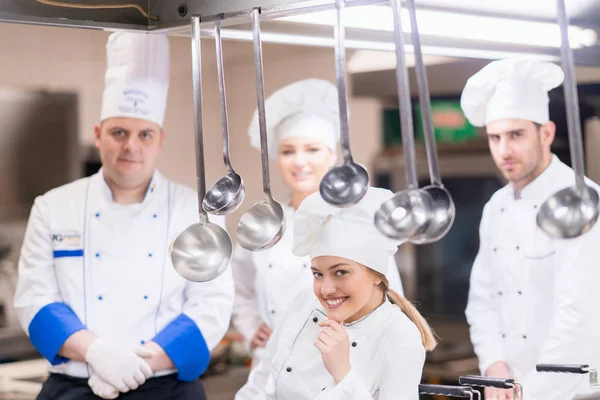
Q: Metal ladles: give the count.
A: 7